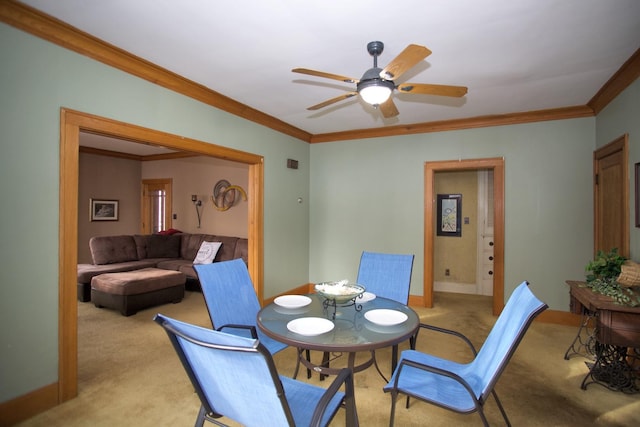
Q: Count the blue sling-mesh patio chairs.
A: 4